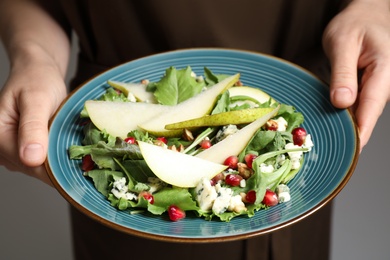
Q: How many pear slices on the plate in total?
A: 7